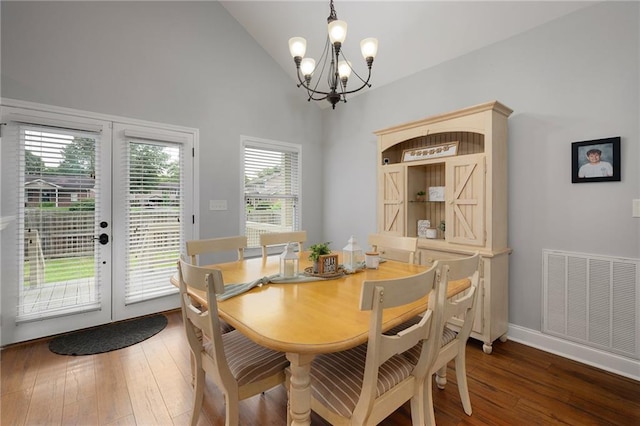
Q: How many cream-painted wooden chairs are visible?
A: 6